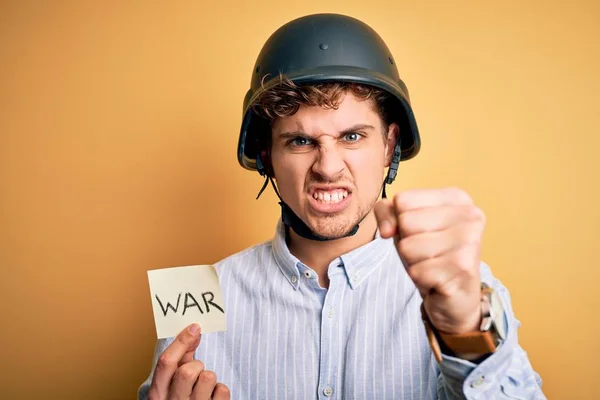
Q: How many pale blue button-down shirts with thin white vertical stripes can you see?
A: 1